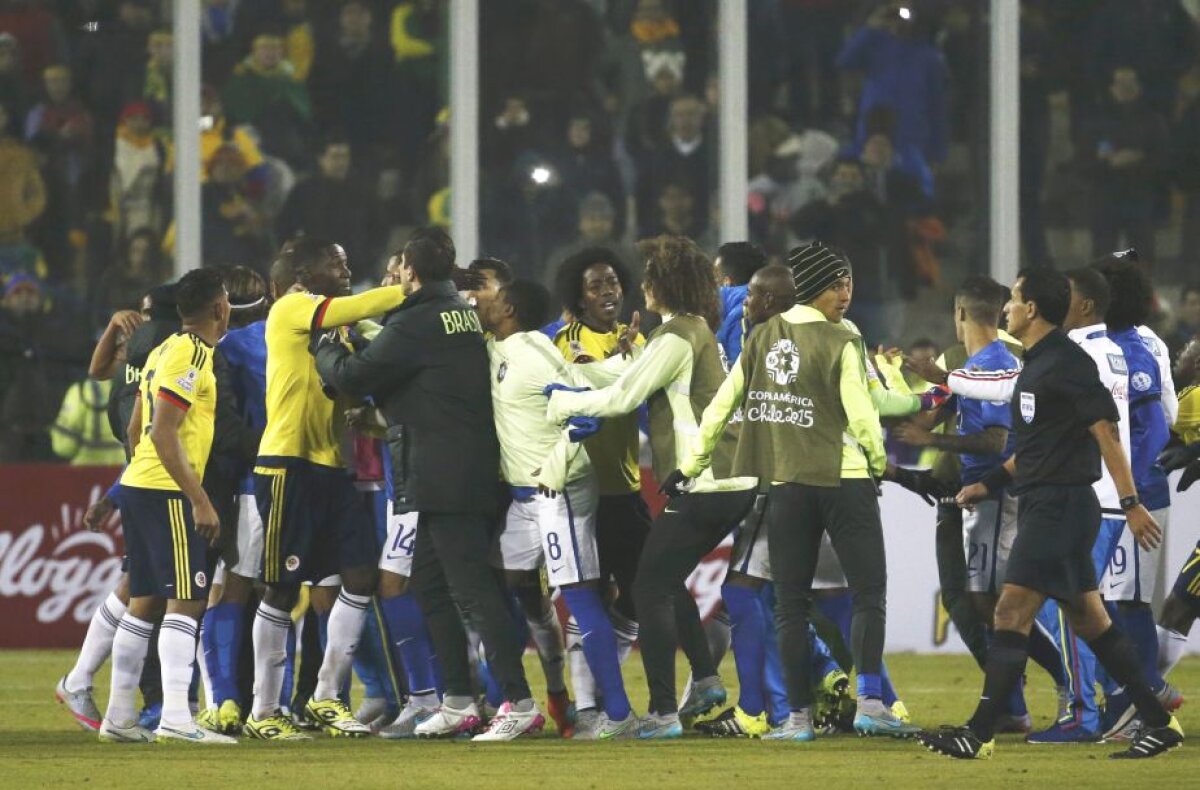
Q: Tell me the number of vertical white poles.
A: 4